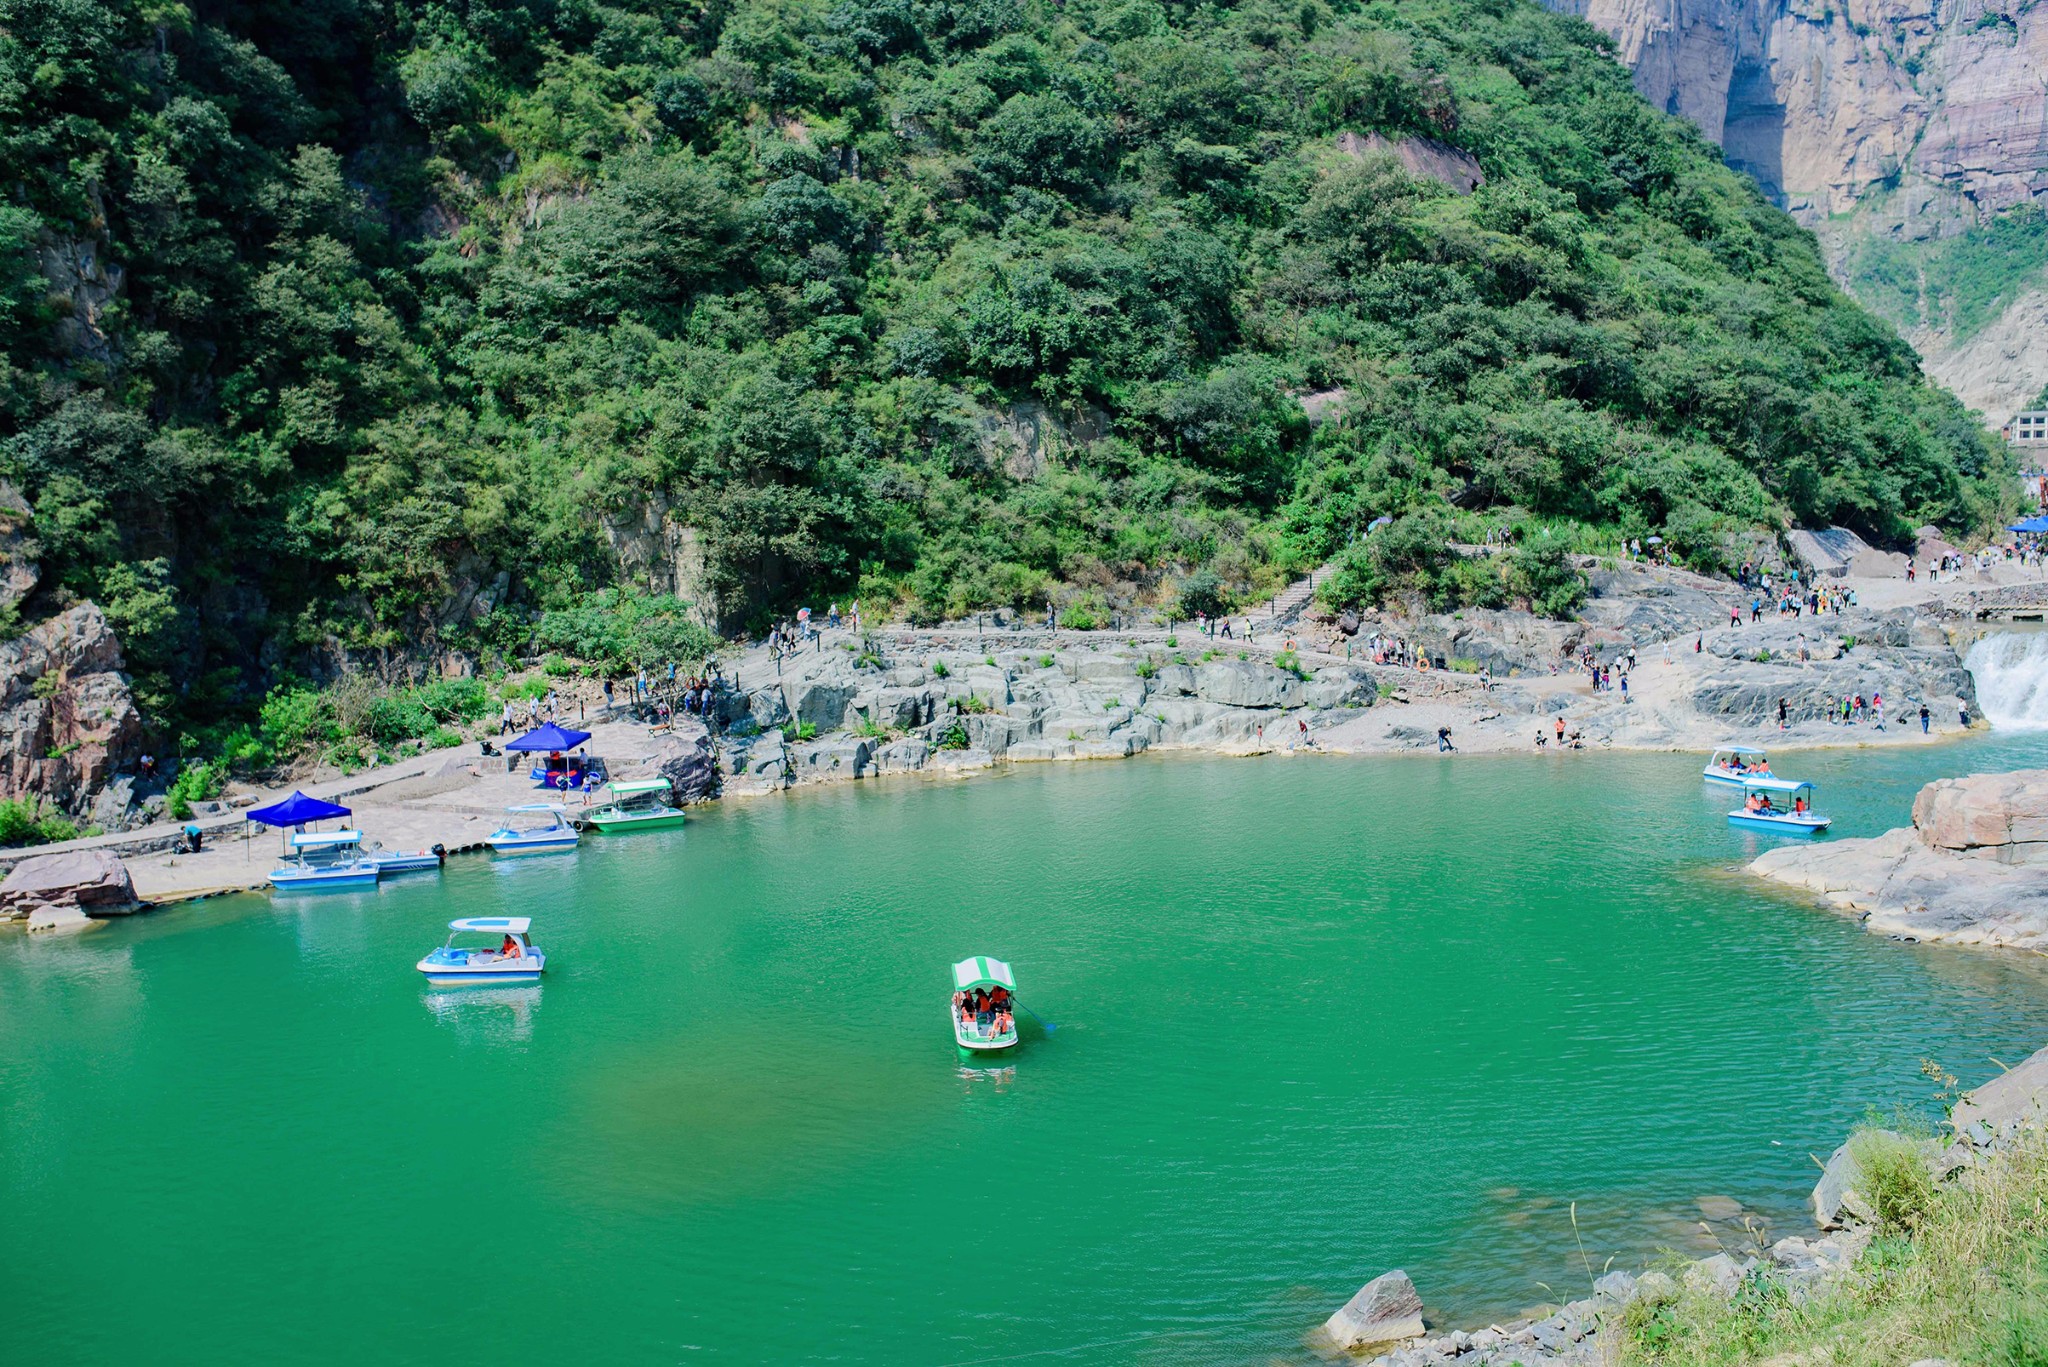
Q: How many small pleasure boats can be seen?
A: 8